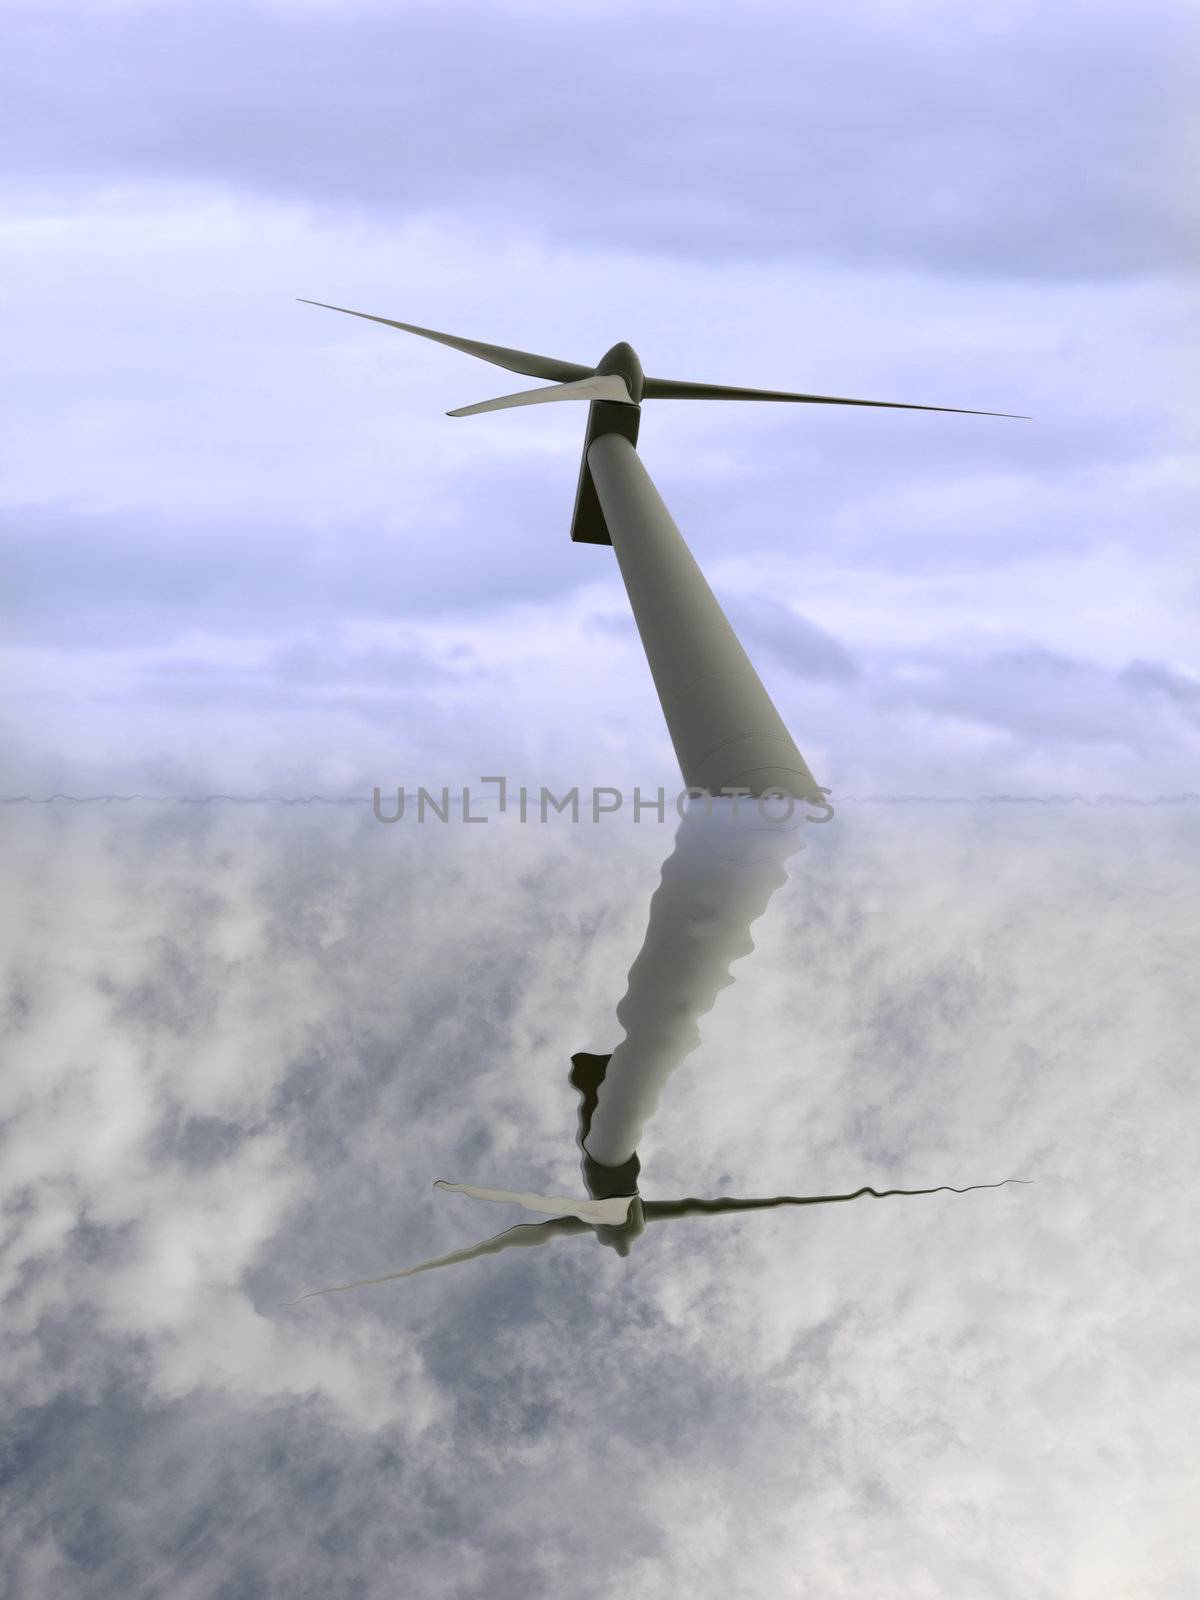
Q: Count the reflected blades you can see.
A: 3